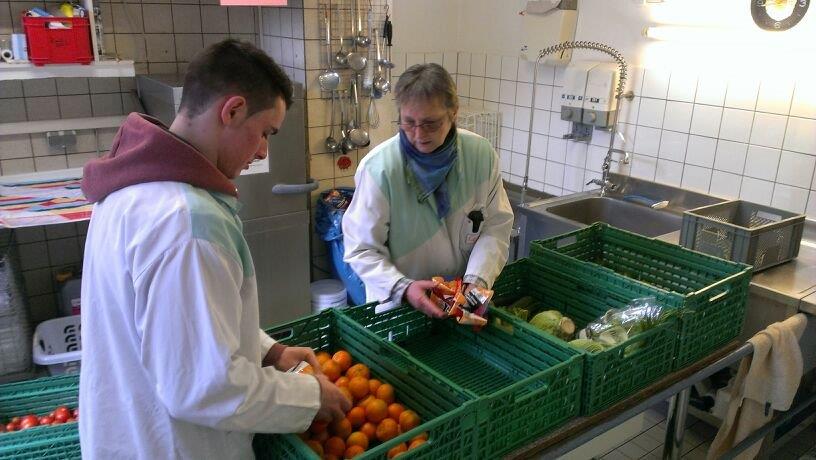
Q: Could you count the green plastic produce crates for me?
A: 5